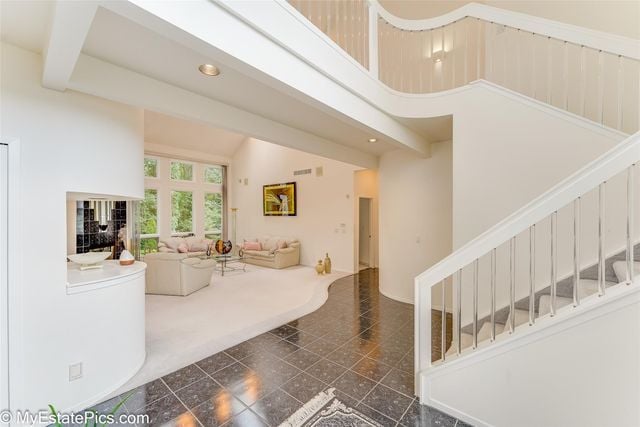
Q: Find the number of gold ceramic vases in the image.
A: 2